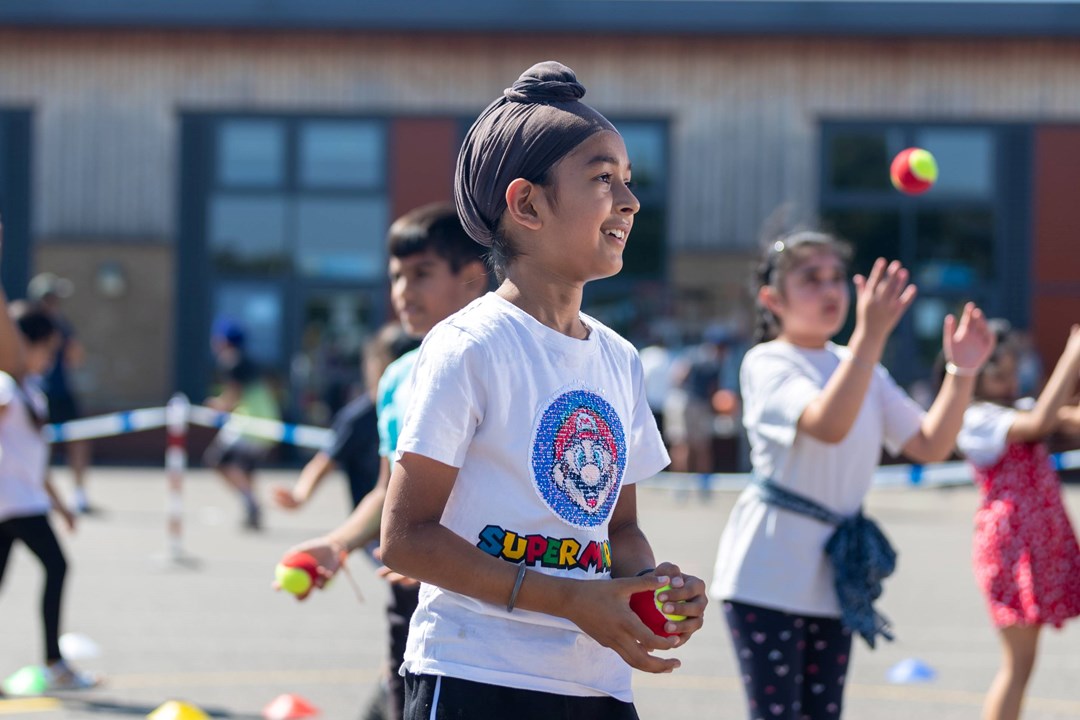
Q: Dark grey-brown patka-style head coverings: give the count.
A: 1